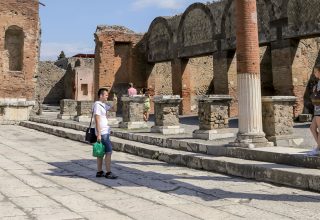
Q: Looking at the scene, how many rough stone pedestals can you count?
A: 7